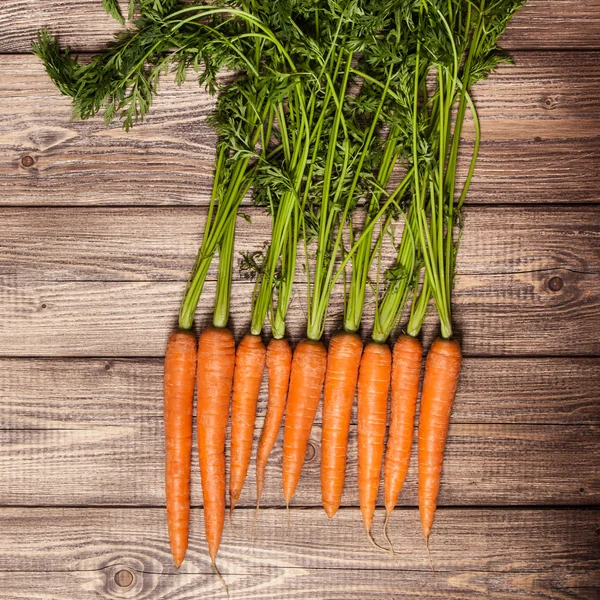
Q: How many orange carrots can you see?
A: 9